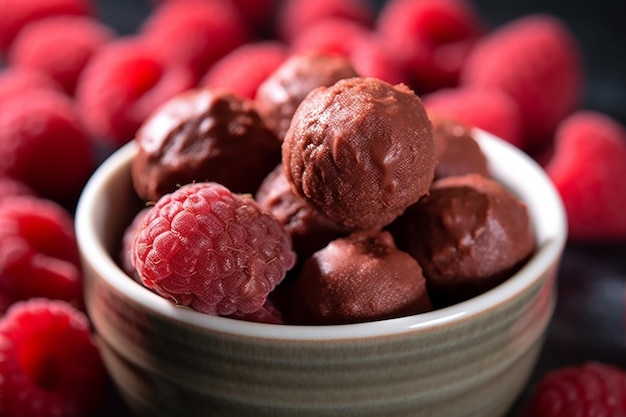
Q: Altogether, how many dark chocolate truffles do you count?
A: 7